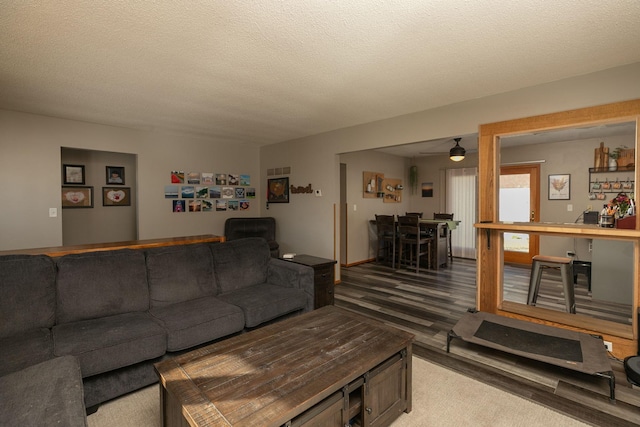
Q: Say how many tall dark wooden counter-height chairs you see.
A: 4